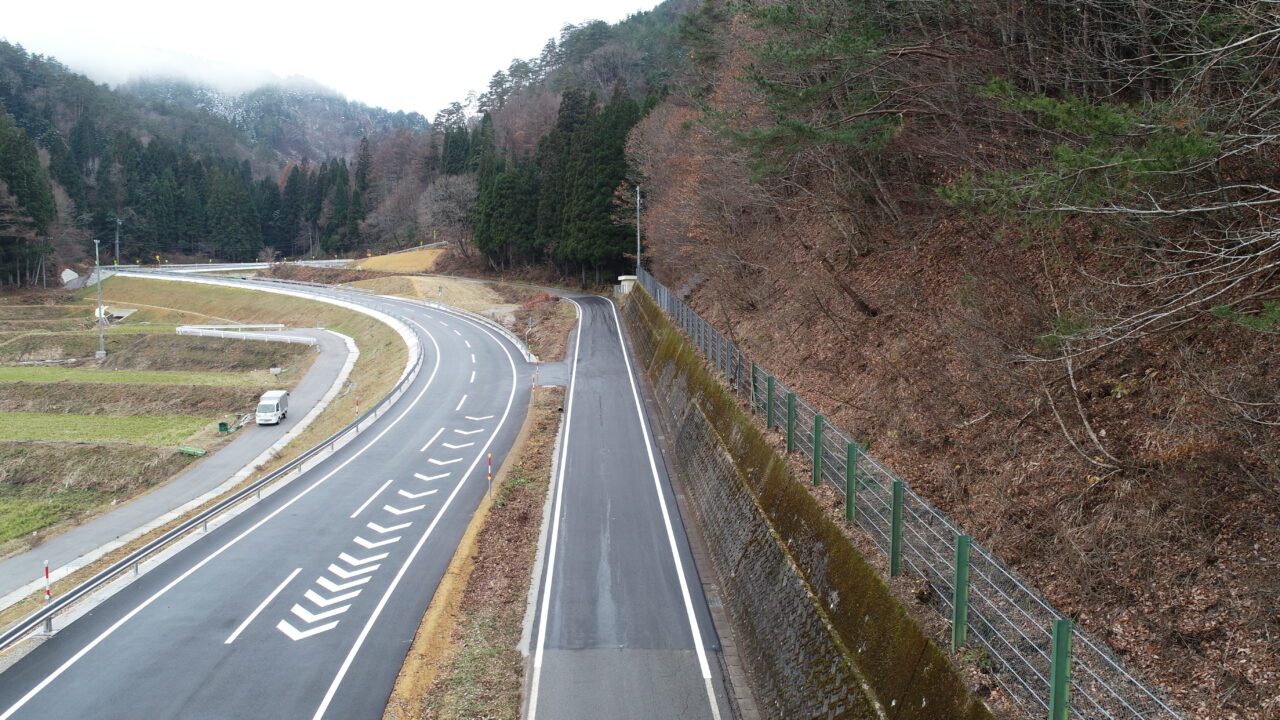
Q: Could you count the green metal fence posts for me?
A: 8